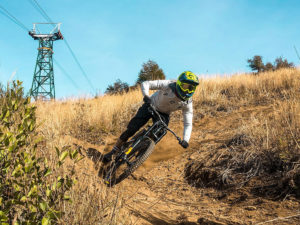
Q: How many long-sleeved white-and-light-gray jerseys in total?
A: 1